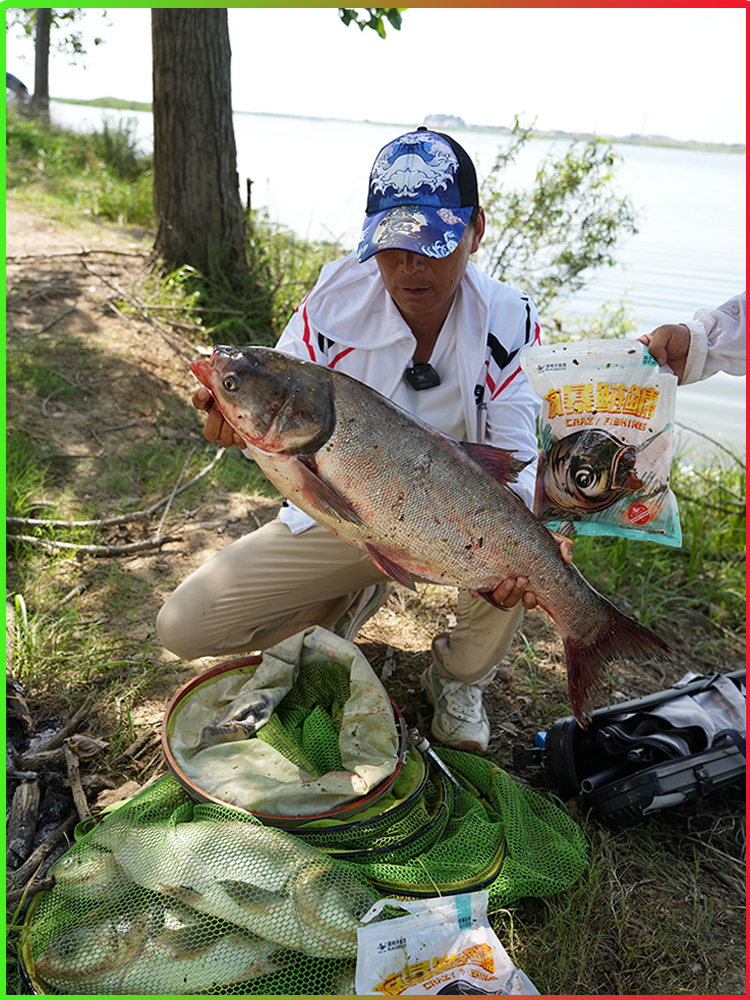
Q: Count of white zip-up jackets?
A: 1